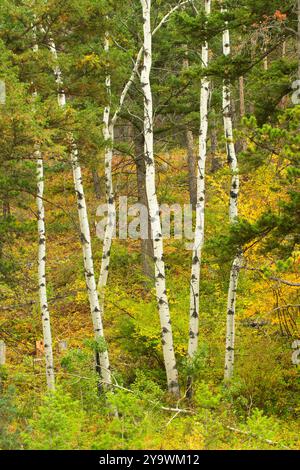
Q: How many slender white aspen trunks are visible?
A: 6